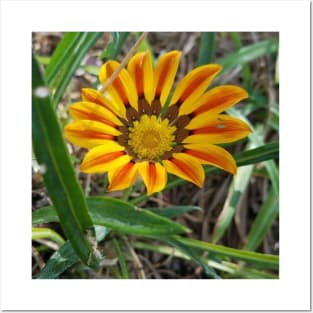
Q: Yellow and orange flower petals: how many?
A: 14